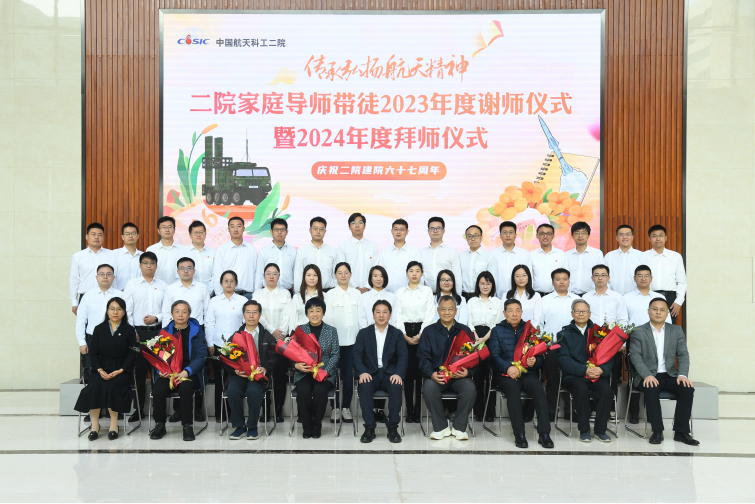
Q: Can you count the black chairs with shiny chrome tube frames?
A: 9